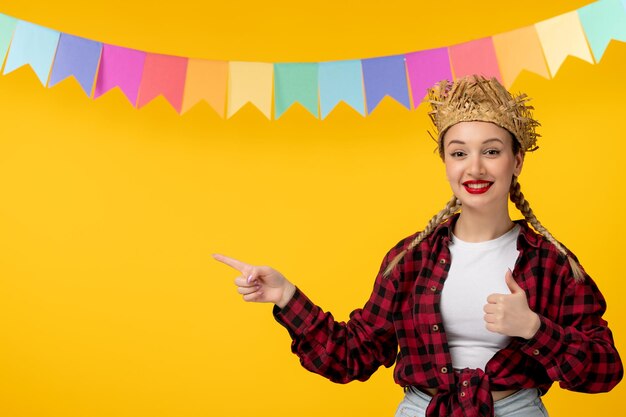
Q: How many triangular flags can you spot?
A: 15